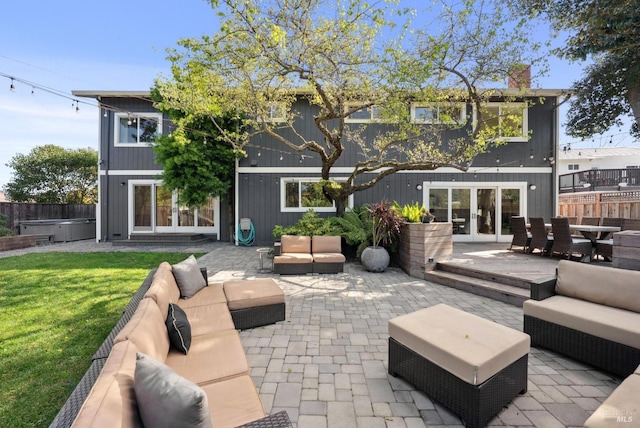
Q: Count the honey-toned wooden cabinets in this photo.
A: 0